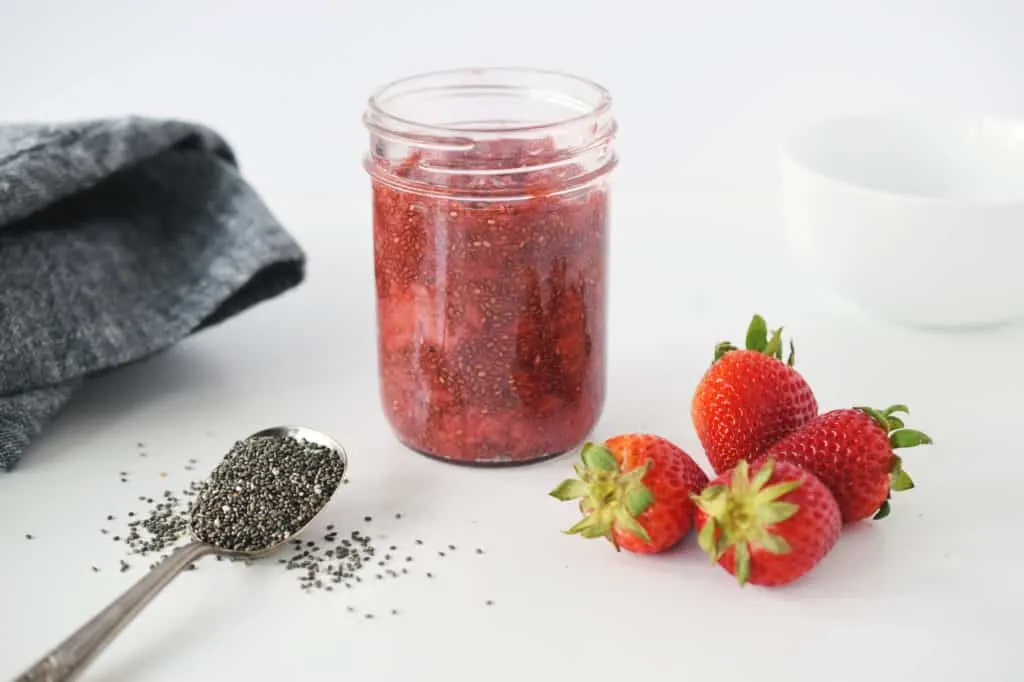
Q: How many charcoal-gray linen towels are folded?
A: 1